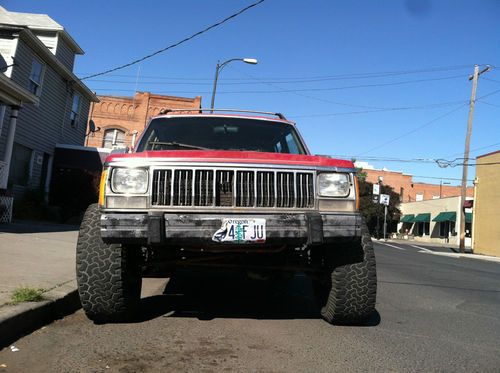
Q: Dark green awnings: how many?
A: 4